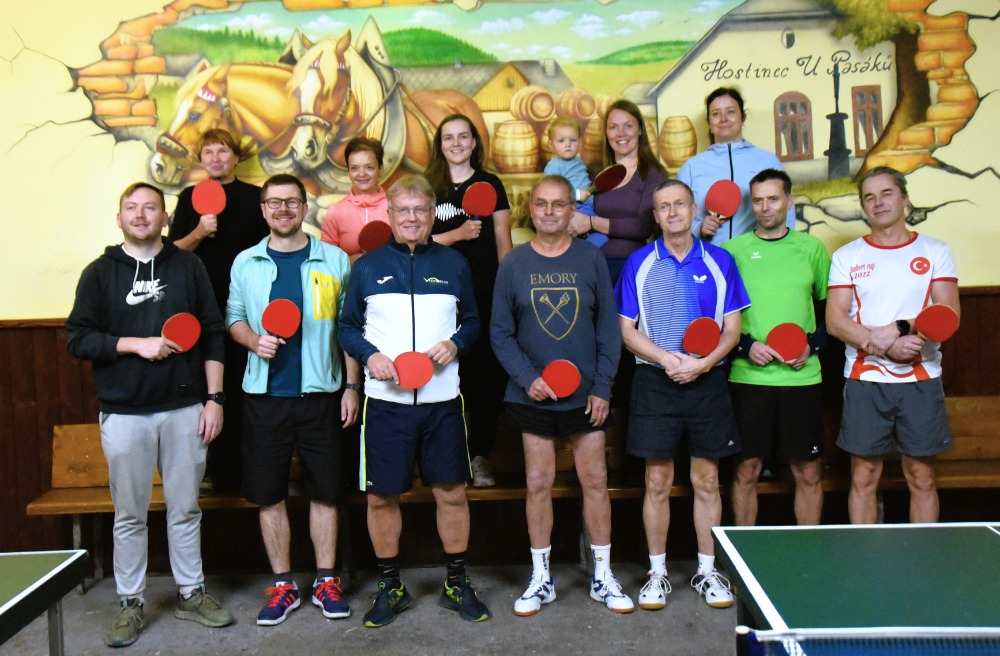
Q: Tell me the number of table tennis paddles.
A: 12